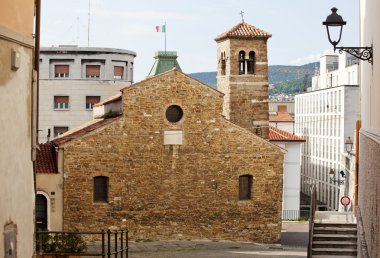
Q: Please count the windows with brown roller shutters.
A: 6